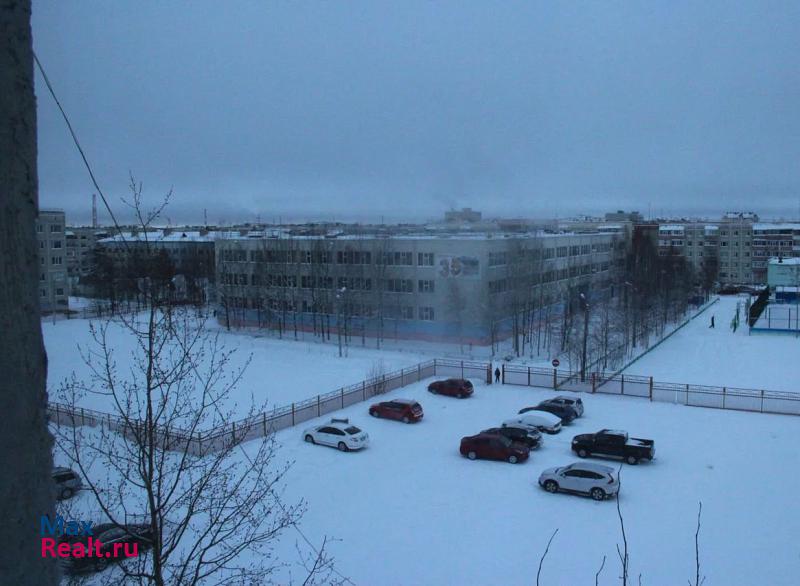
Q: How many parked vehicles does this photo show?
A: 12